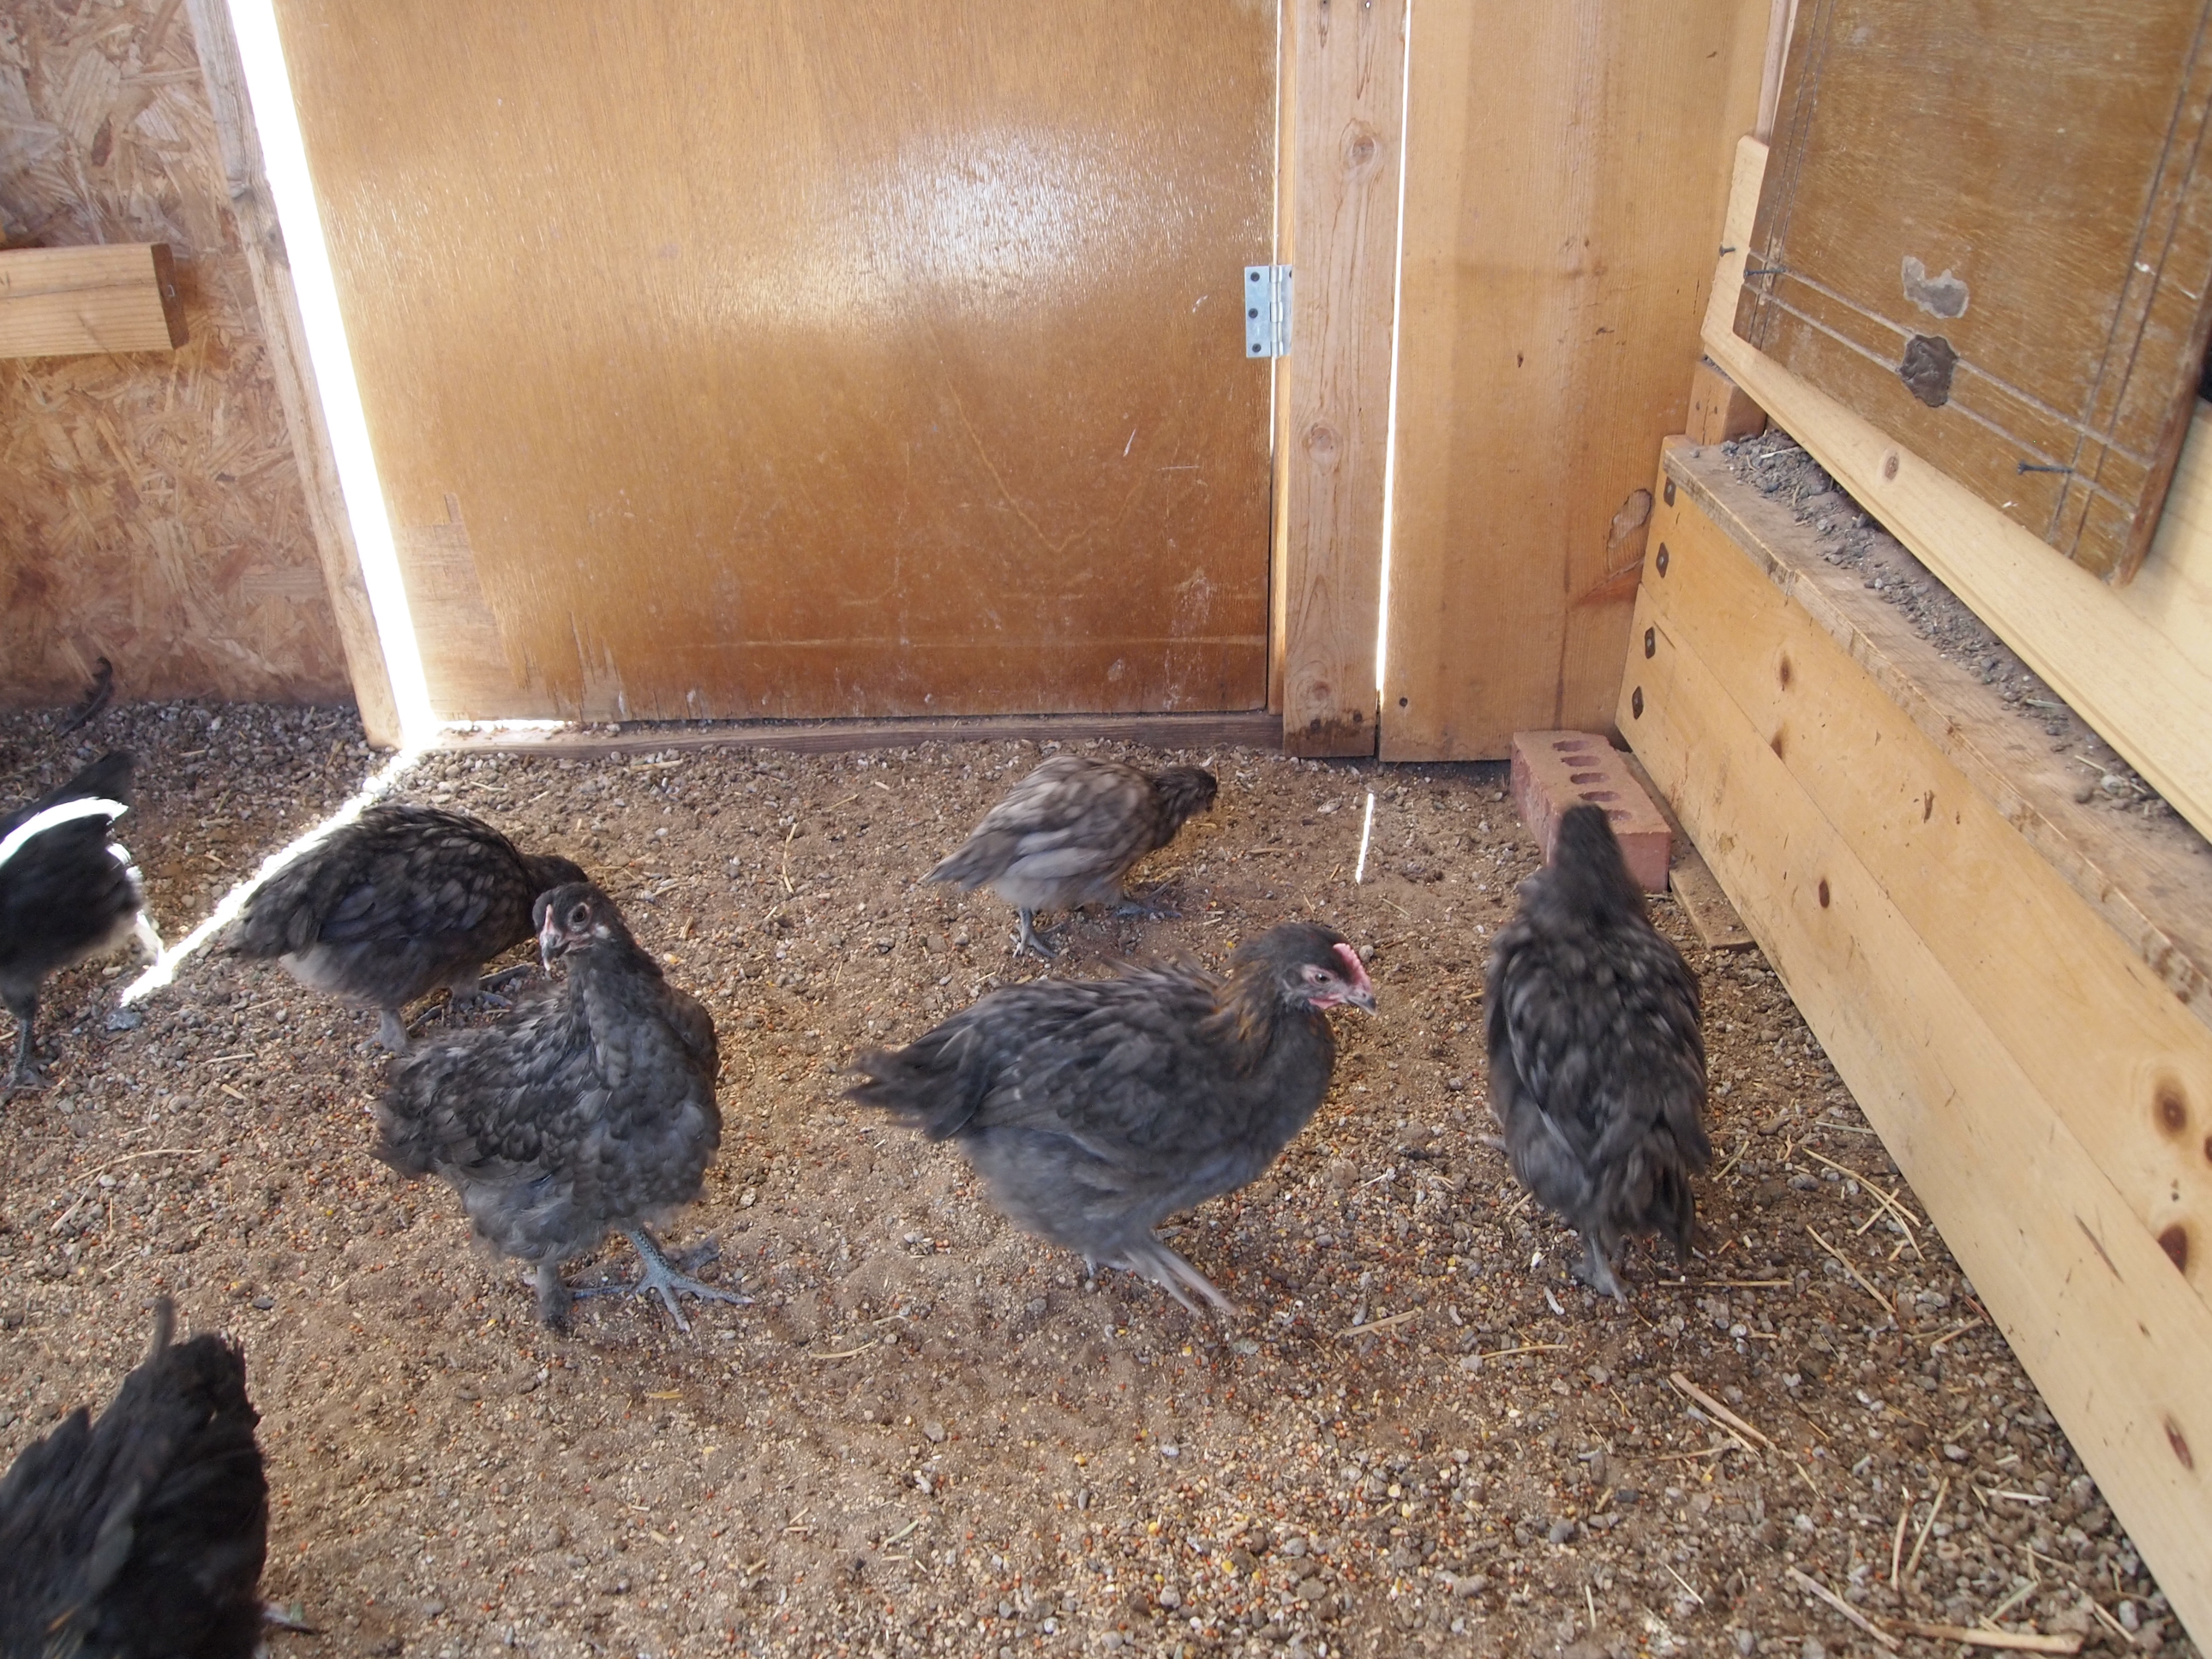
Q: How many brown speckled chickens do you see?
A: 1